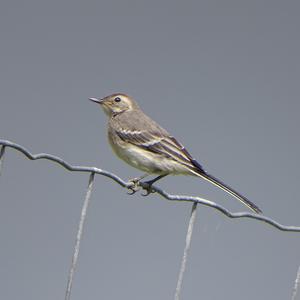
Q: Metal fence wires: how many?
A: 5